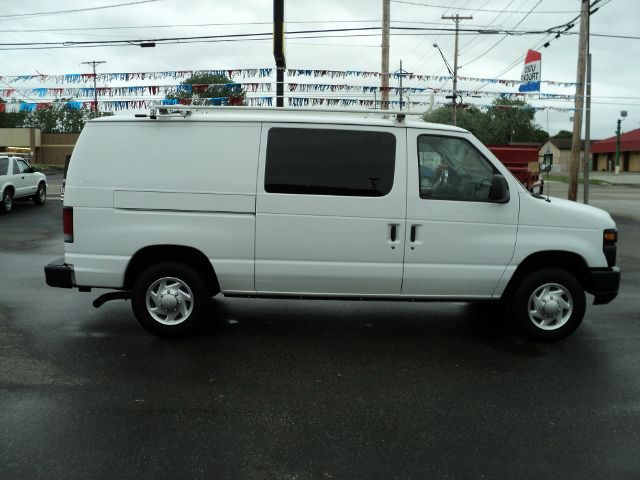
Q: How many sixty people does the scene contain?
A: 0